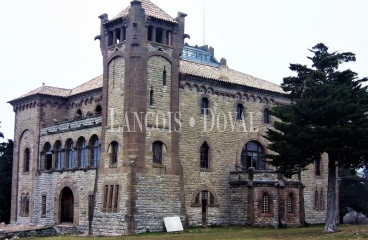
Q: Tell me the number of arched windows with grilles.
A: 2